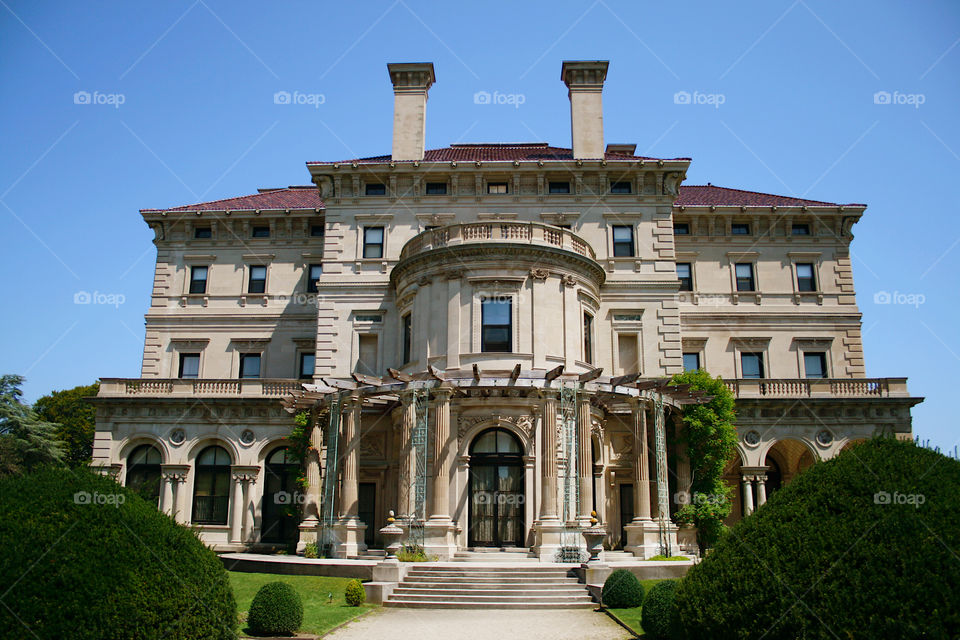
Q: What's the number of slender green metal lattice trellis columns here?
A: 4